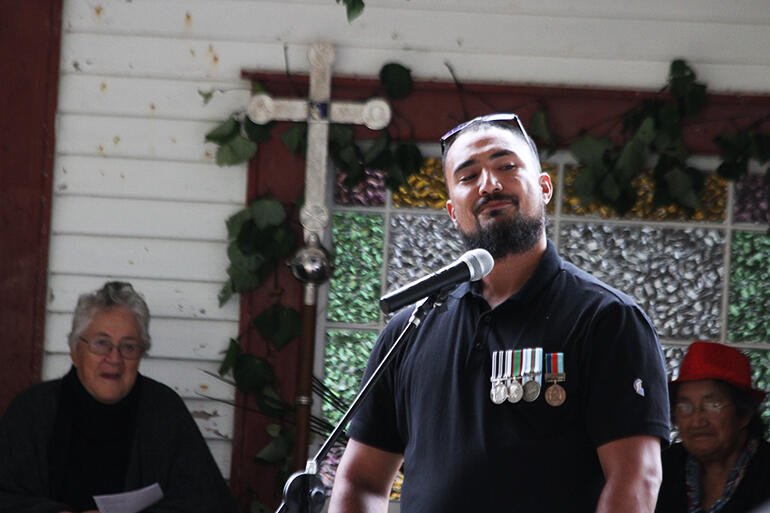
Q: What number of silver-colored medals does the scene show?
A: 3